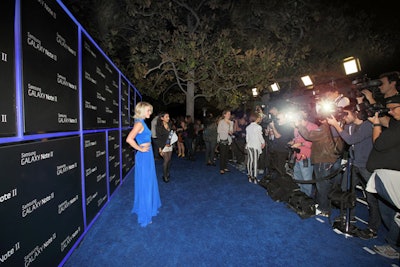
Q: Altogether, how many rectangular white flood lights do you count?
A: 4